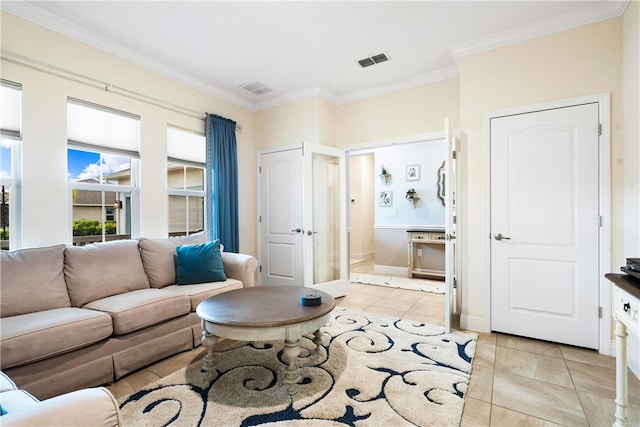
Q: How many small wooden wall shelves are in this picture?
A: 2